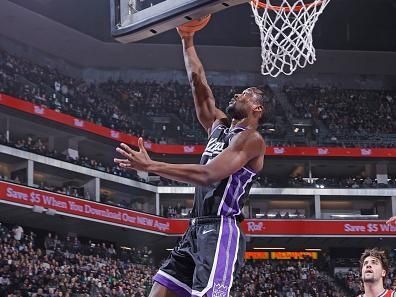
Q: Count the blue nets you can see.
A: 0